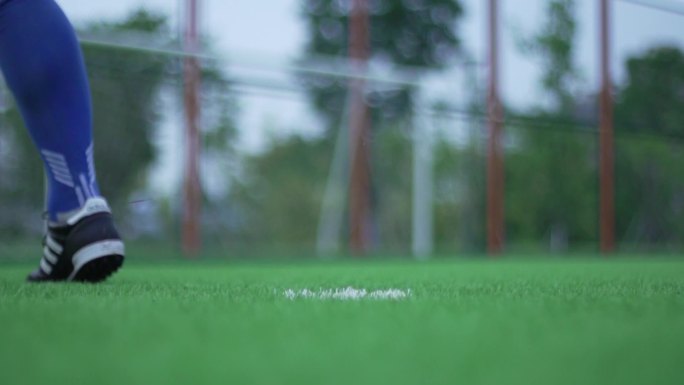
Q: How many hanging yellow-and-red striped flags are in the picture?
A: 0